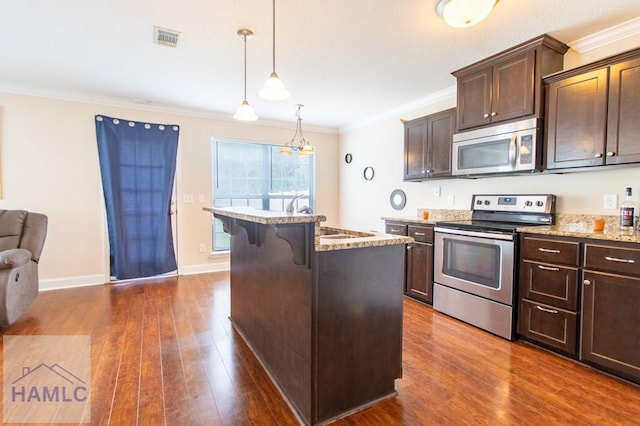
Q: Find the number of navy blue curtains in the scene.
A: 1